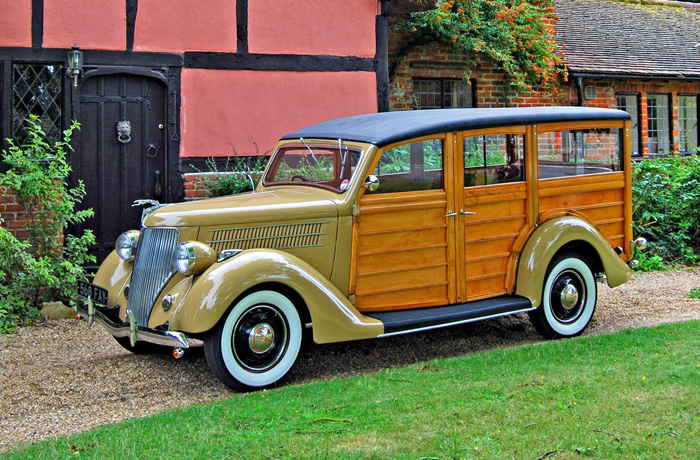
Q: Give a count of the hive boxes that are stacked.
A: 0